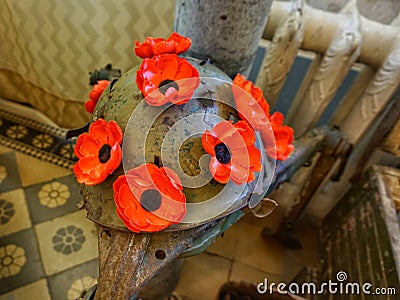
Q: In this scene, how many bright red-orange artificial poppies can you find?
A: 8